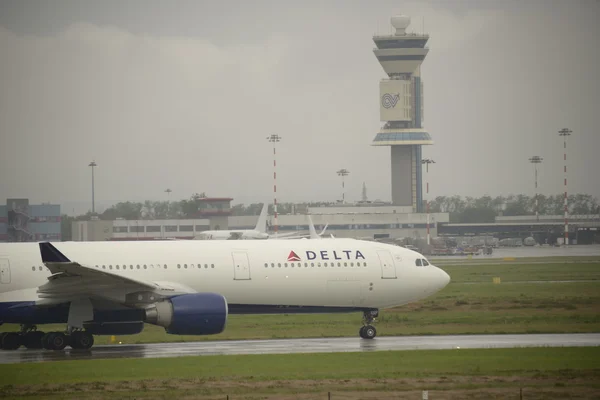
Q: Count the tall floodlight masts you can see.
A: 7